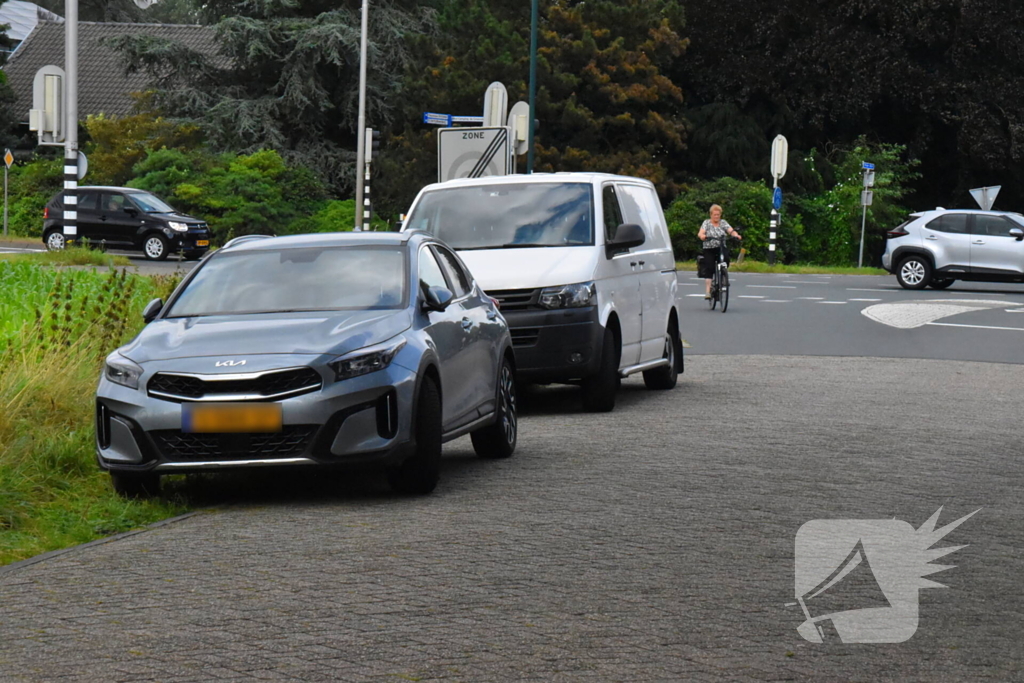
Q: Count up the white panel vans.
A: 1